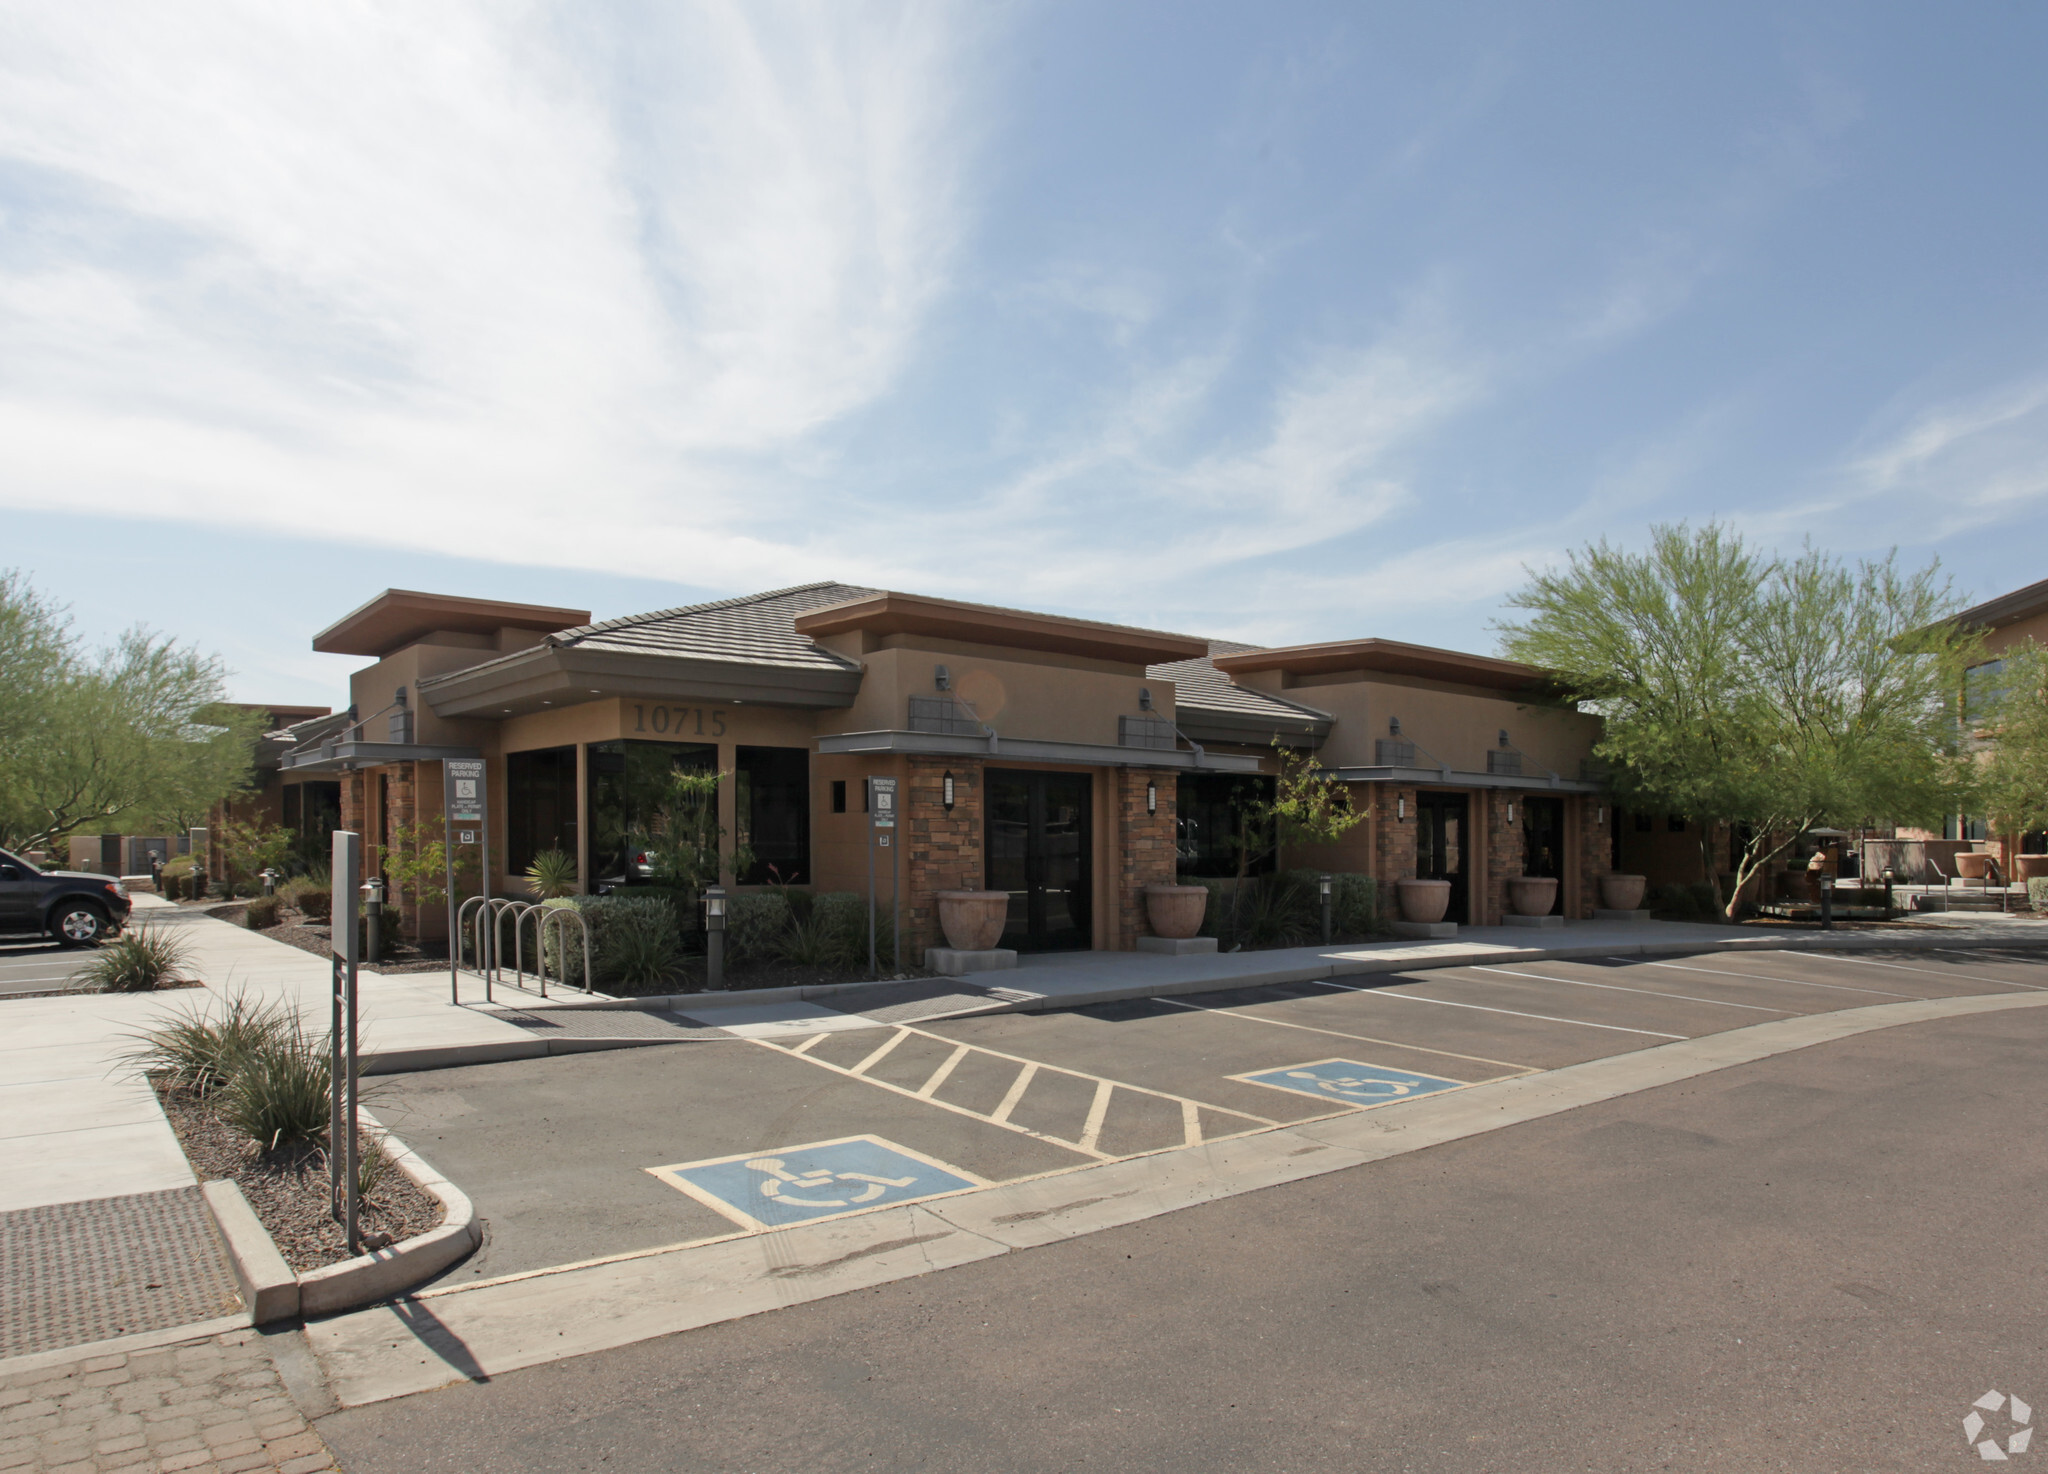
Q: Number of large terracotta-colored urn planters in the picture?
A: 7